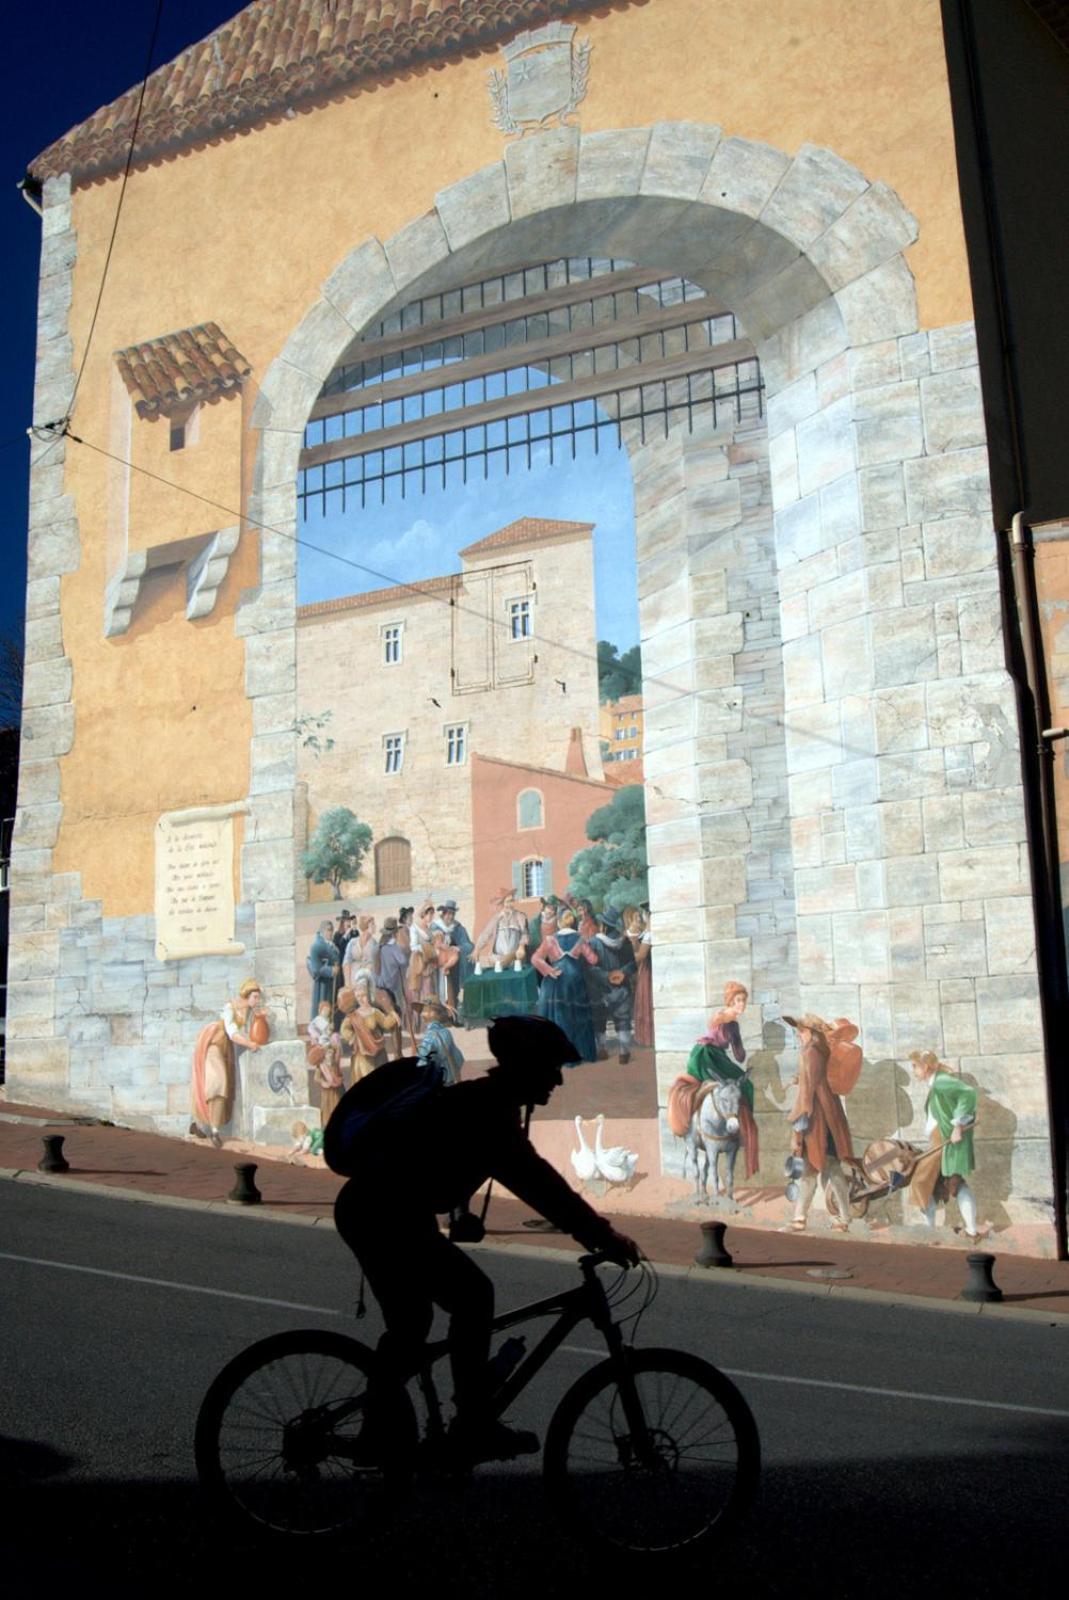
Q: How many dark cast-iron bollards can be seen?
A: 4